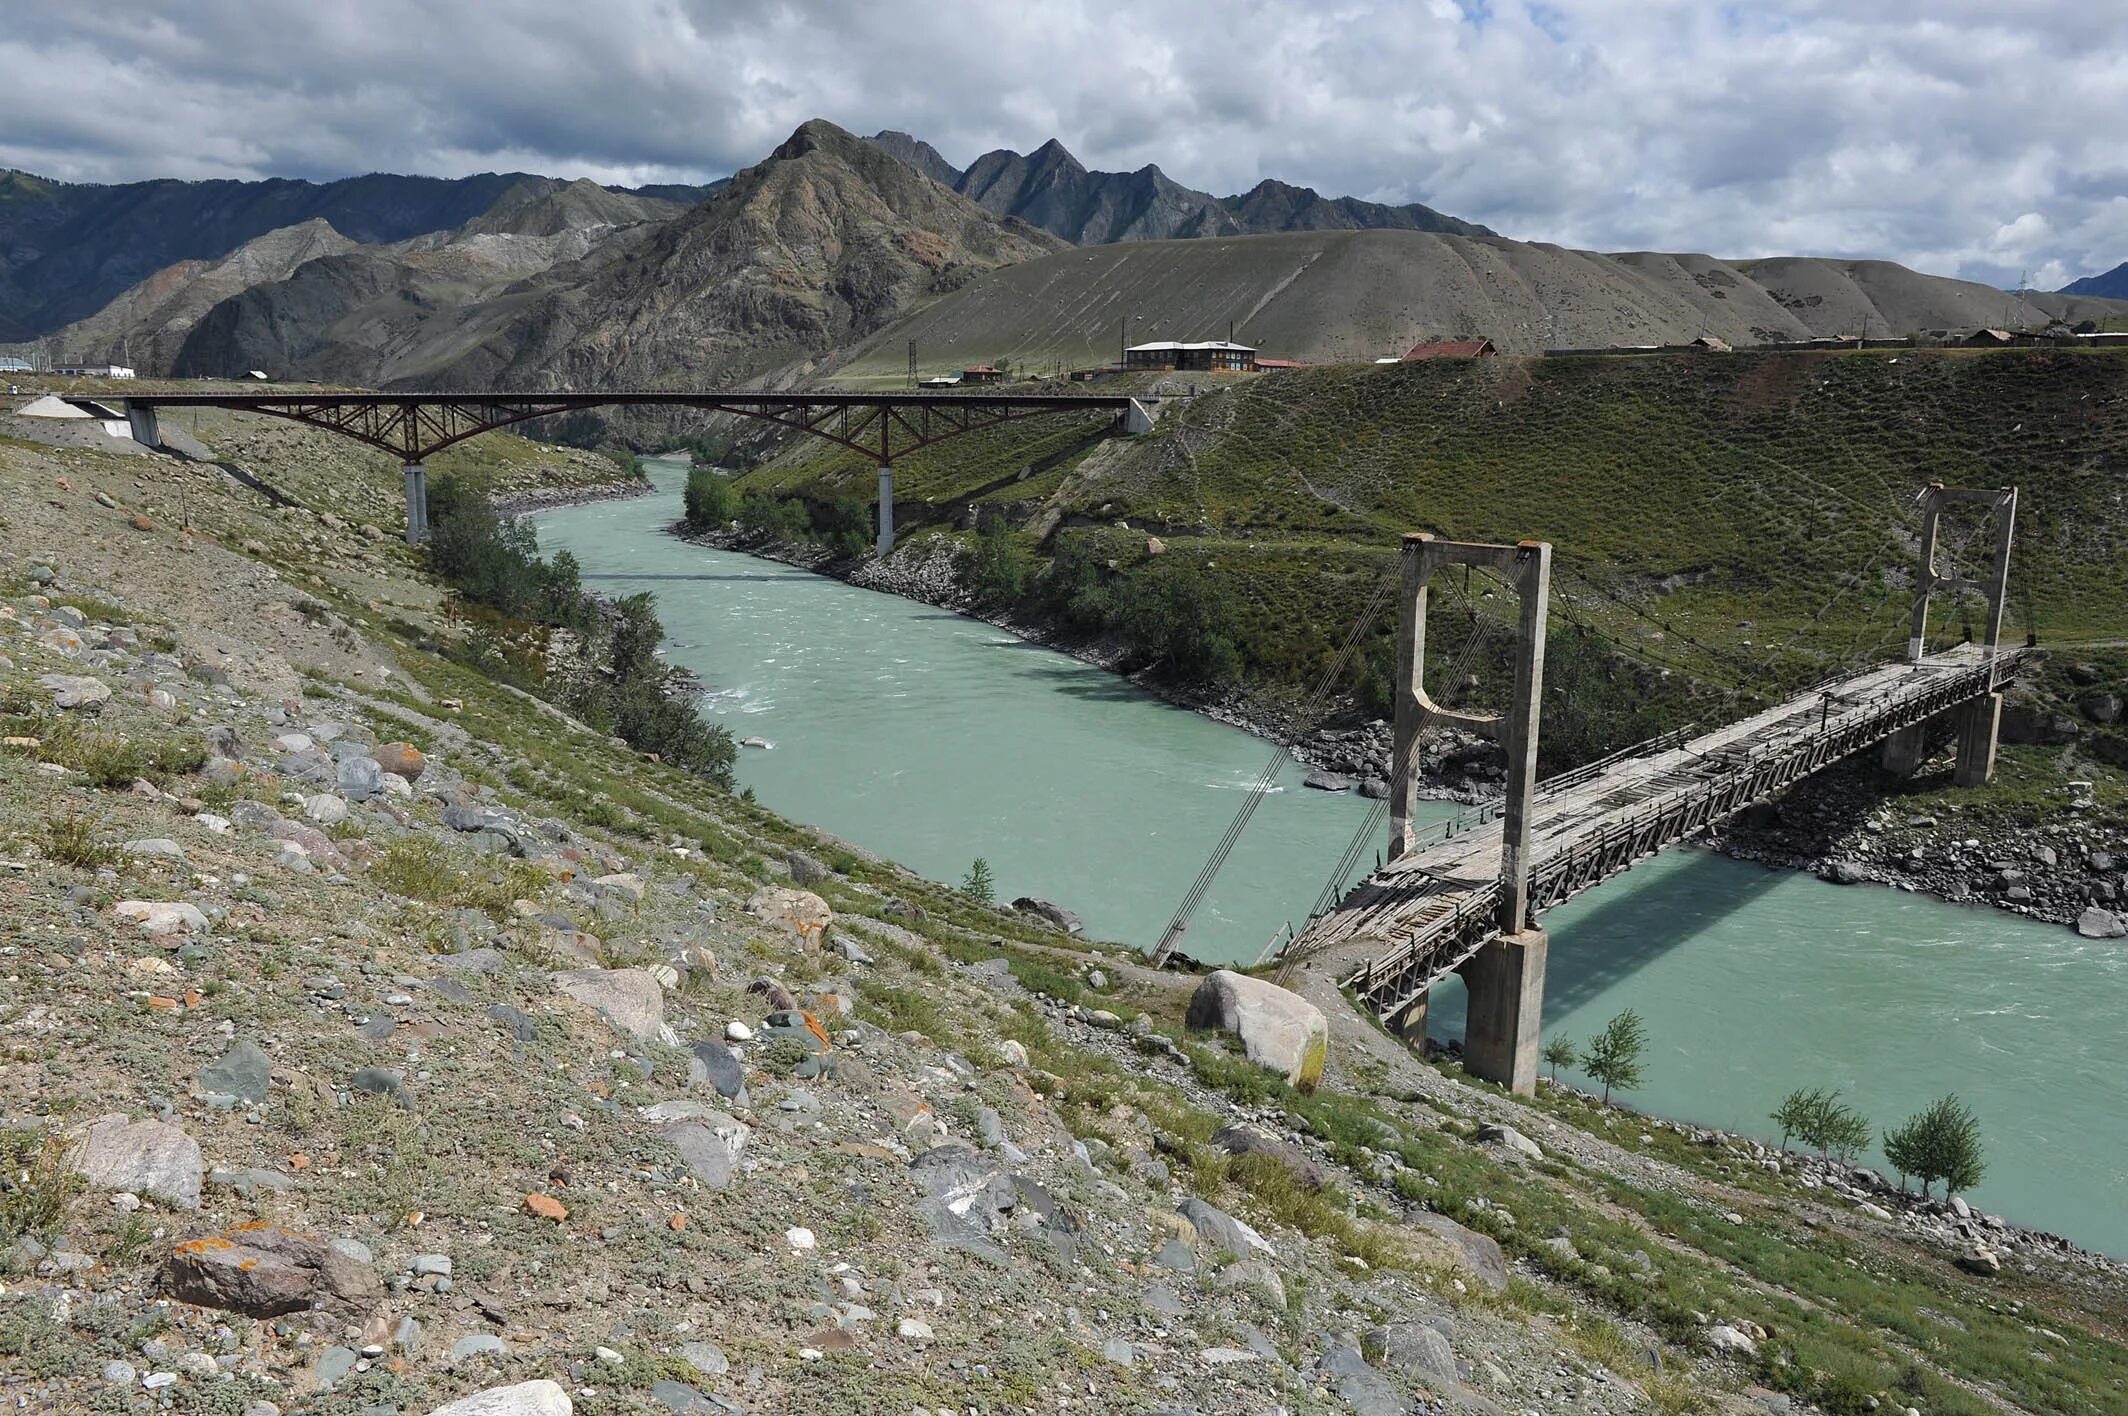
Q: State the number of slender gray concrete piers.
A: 2